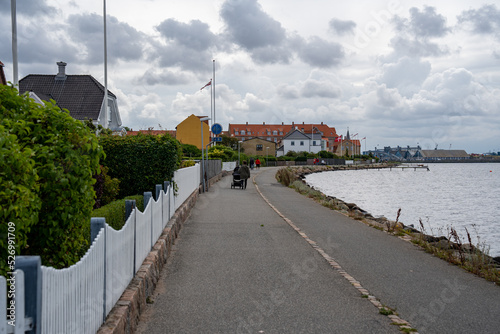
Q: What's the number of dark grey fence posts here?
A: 6